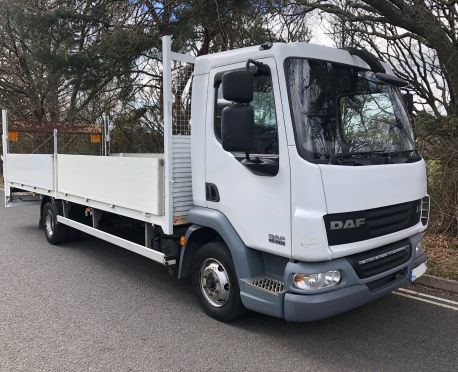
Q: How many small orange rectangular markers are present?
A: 2